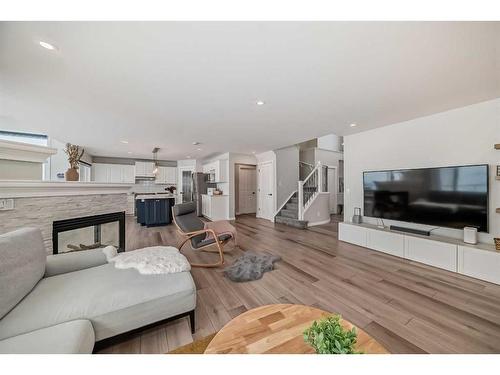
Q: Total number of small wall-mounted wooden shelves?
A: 3